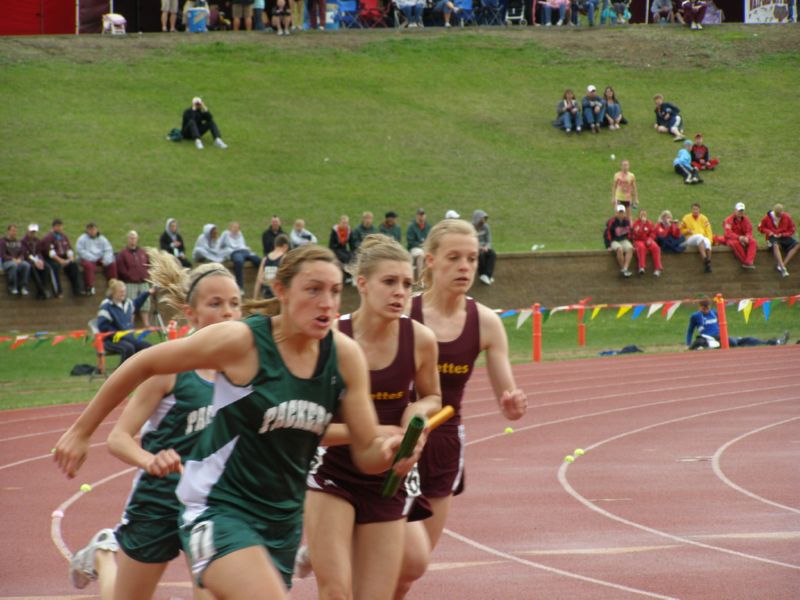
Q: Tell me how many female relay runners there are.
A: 4